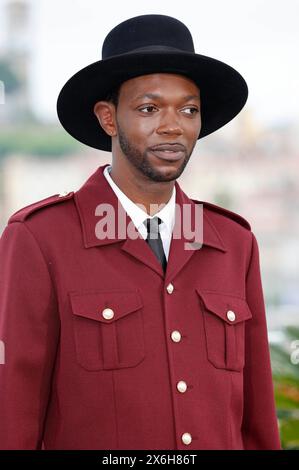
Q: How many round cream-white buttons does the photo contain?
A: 6